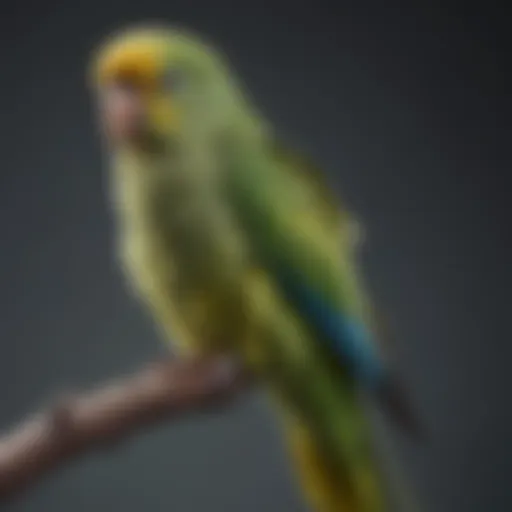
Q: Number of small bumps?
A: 1